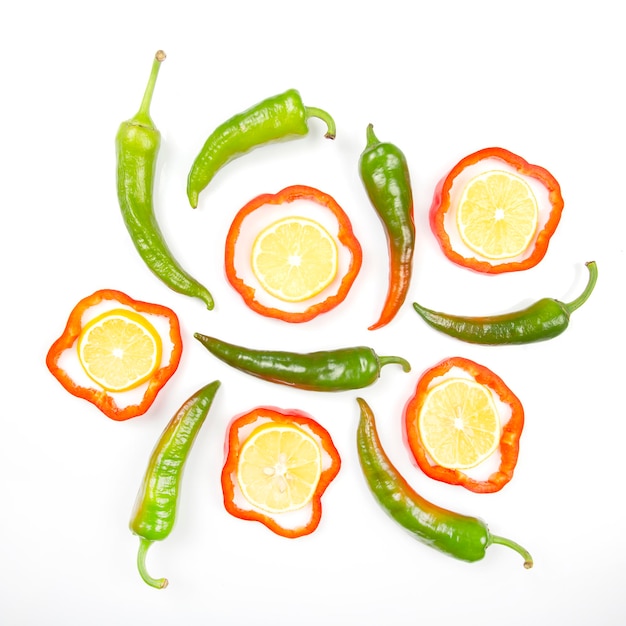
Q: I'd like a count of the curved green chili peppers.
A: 7